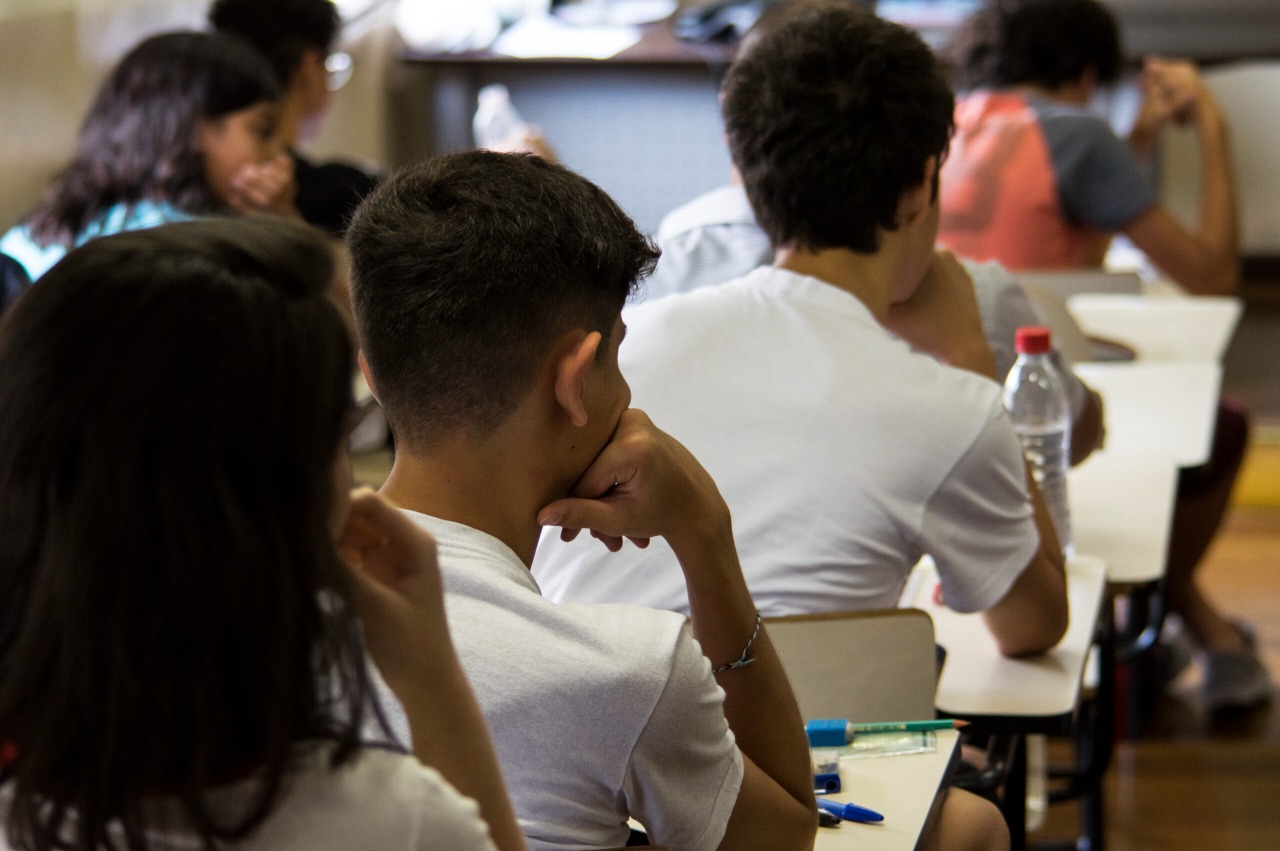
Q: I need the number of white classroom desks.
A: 5